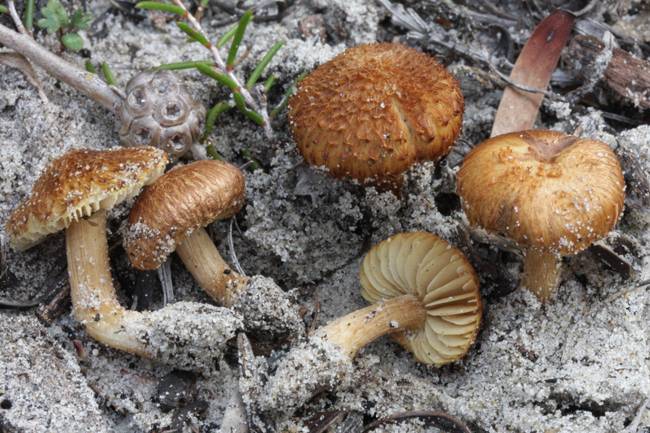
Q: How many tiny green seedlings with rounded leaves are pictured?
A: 1